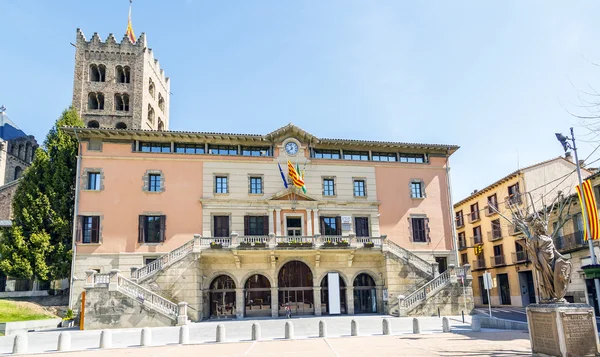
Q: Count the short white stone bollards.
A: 13